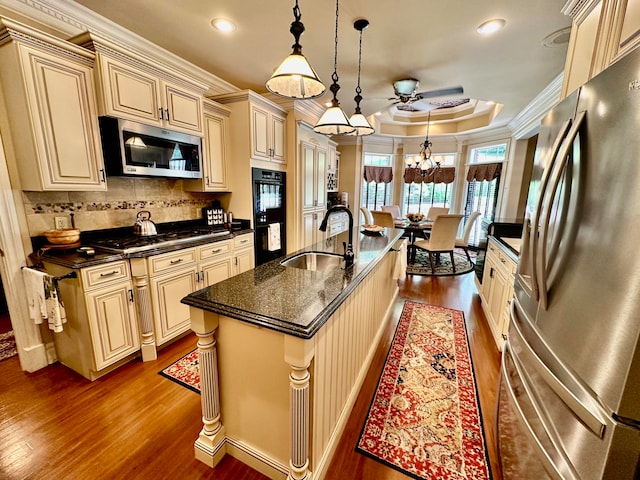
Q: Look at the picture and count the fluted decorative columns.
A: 3